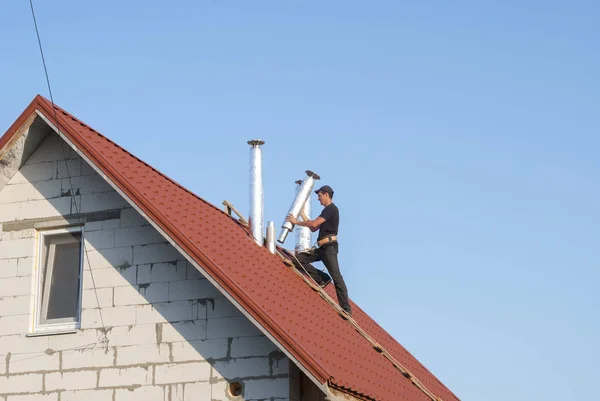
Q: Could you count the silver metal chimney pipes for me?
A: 4